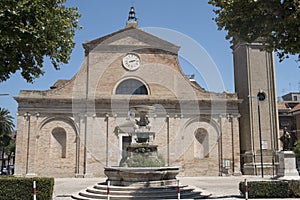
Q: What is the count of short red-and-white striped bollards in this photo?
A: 4